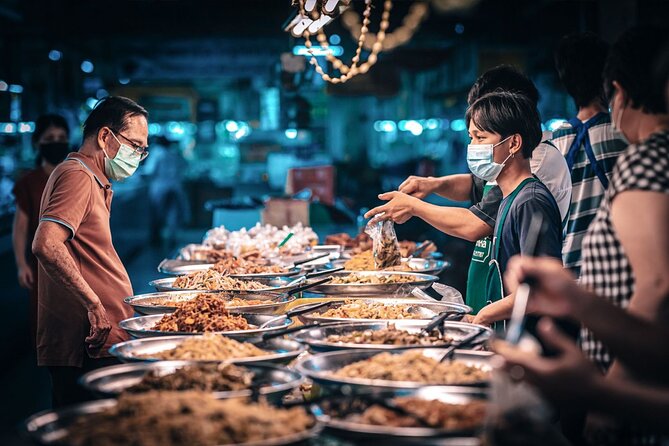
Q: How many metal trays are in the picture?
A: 13